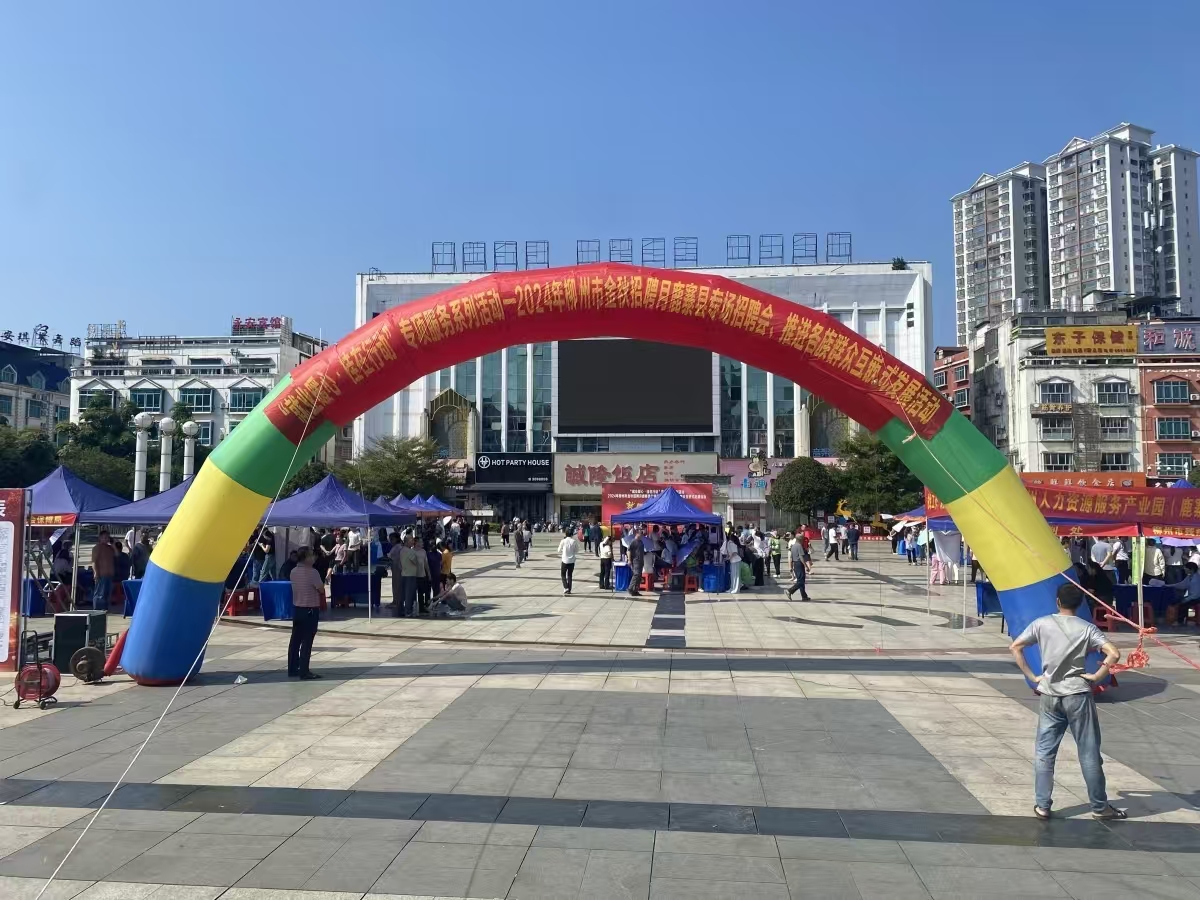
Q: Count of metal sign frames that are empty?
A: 12